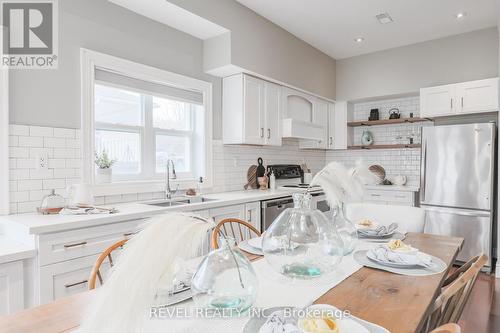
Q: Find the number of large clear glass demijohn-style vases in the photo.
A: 3